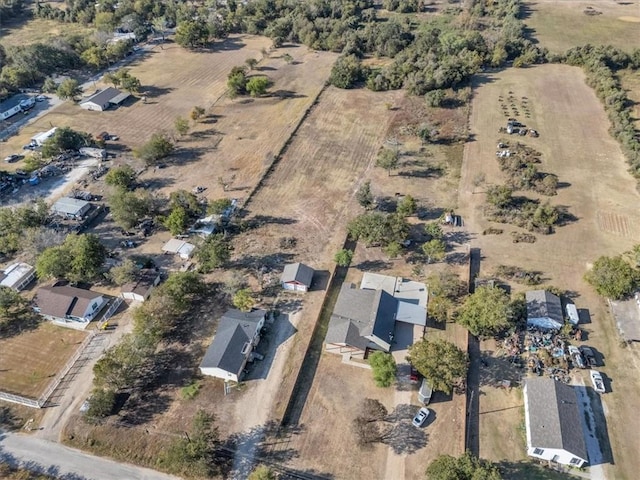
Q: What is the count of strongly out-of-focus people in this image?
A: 0